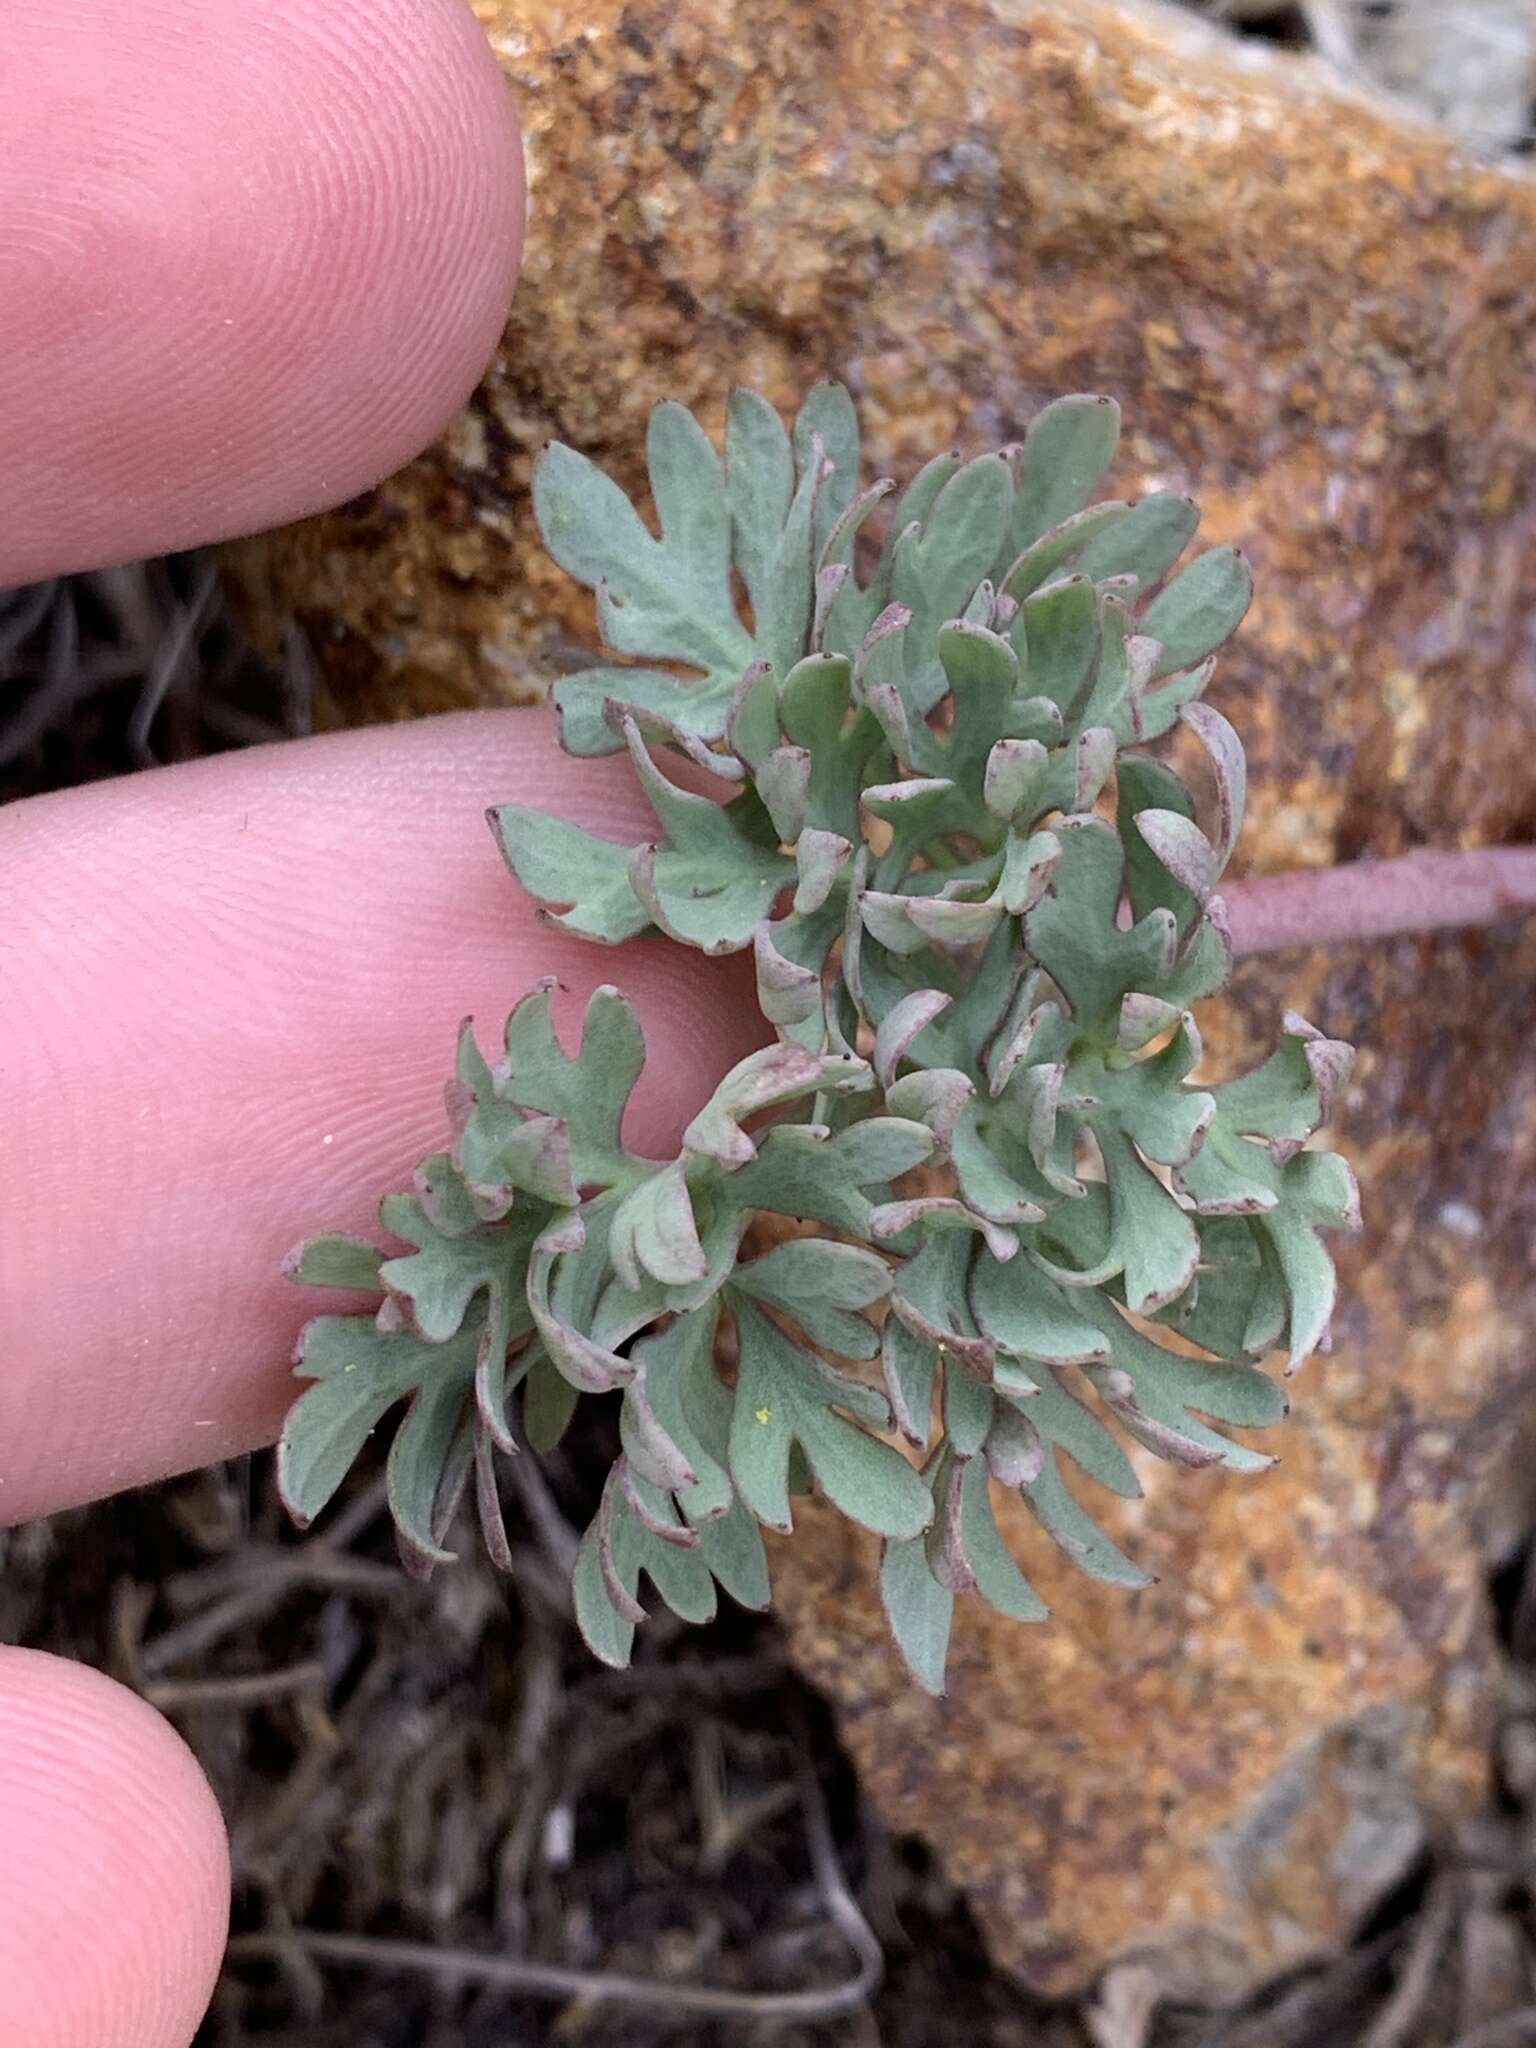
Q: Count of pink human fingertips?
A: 3